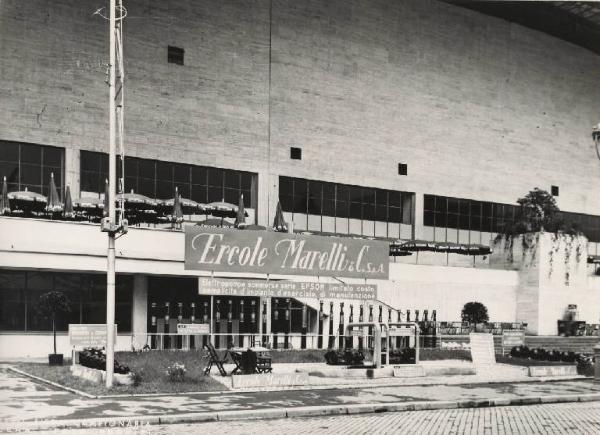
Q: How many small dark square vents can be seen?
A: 4